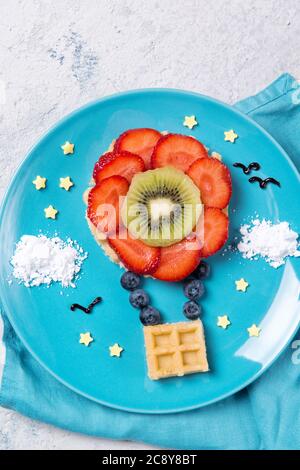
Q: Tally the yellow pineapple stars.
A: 11